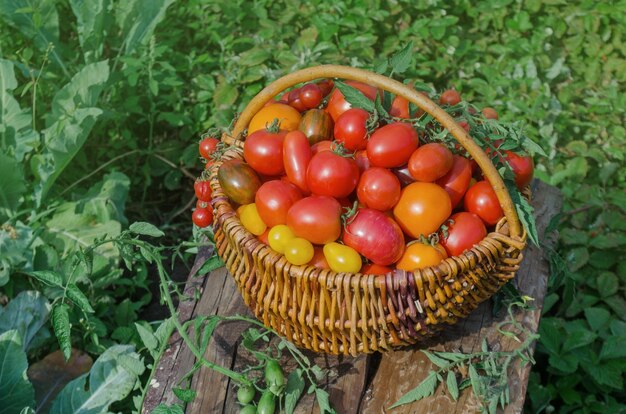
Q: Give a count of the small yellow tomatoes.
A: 4